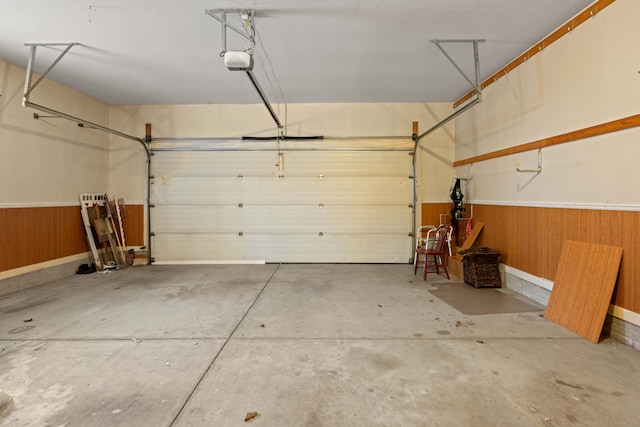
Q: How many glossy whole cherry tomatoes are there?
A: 0